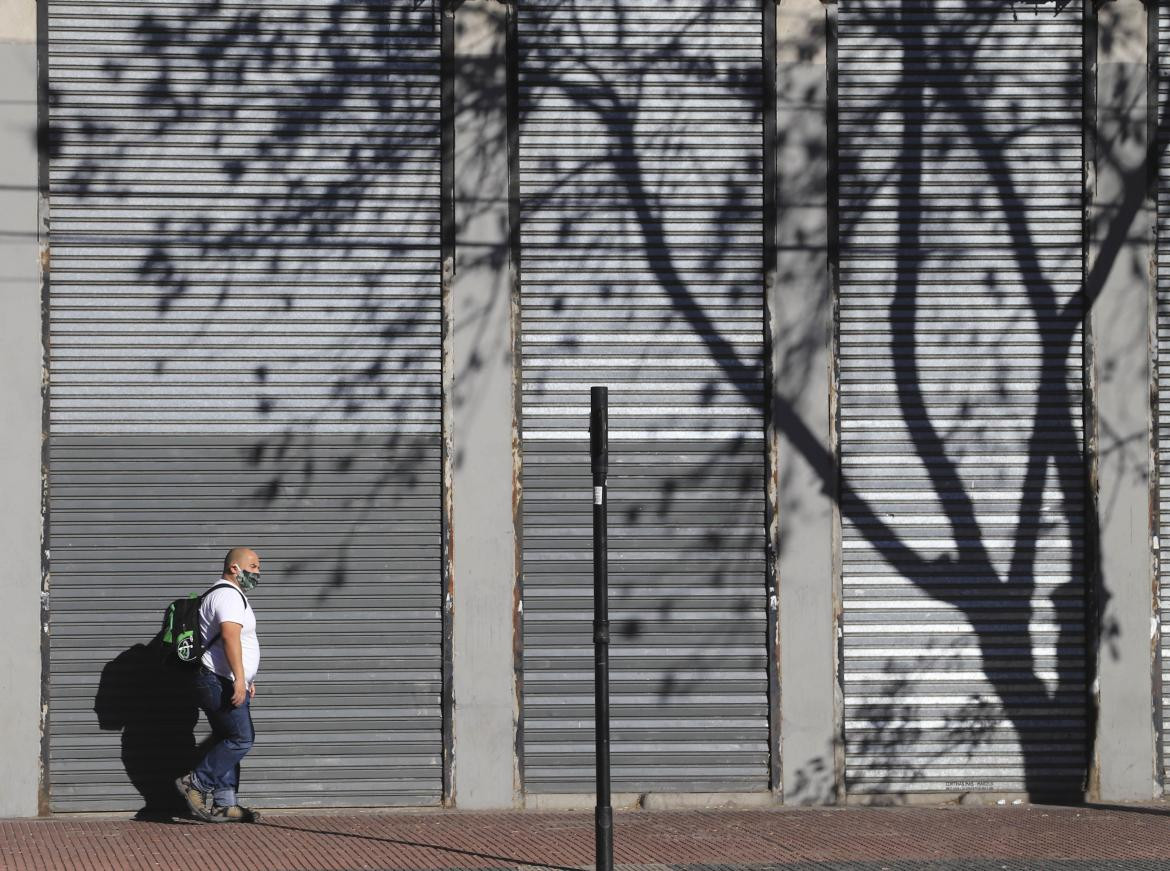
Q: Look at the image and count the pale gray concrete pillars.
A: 4